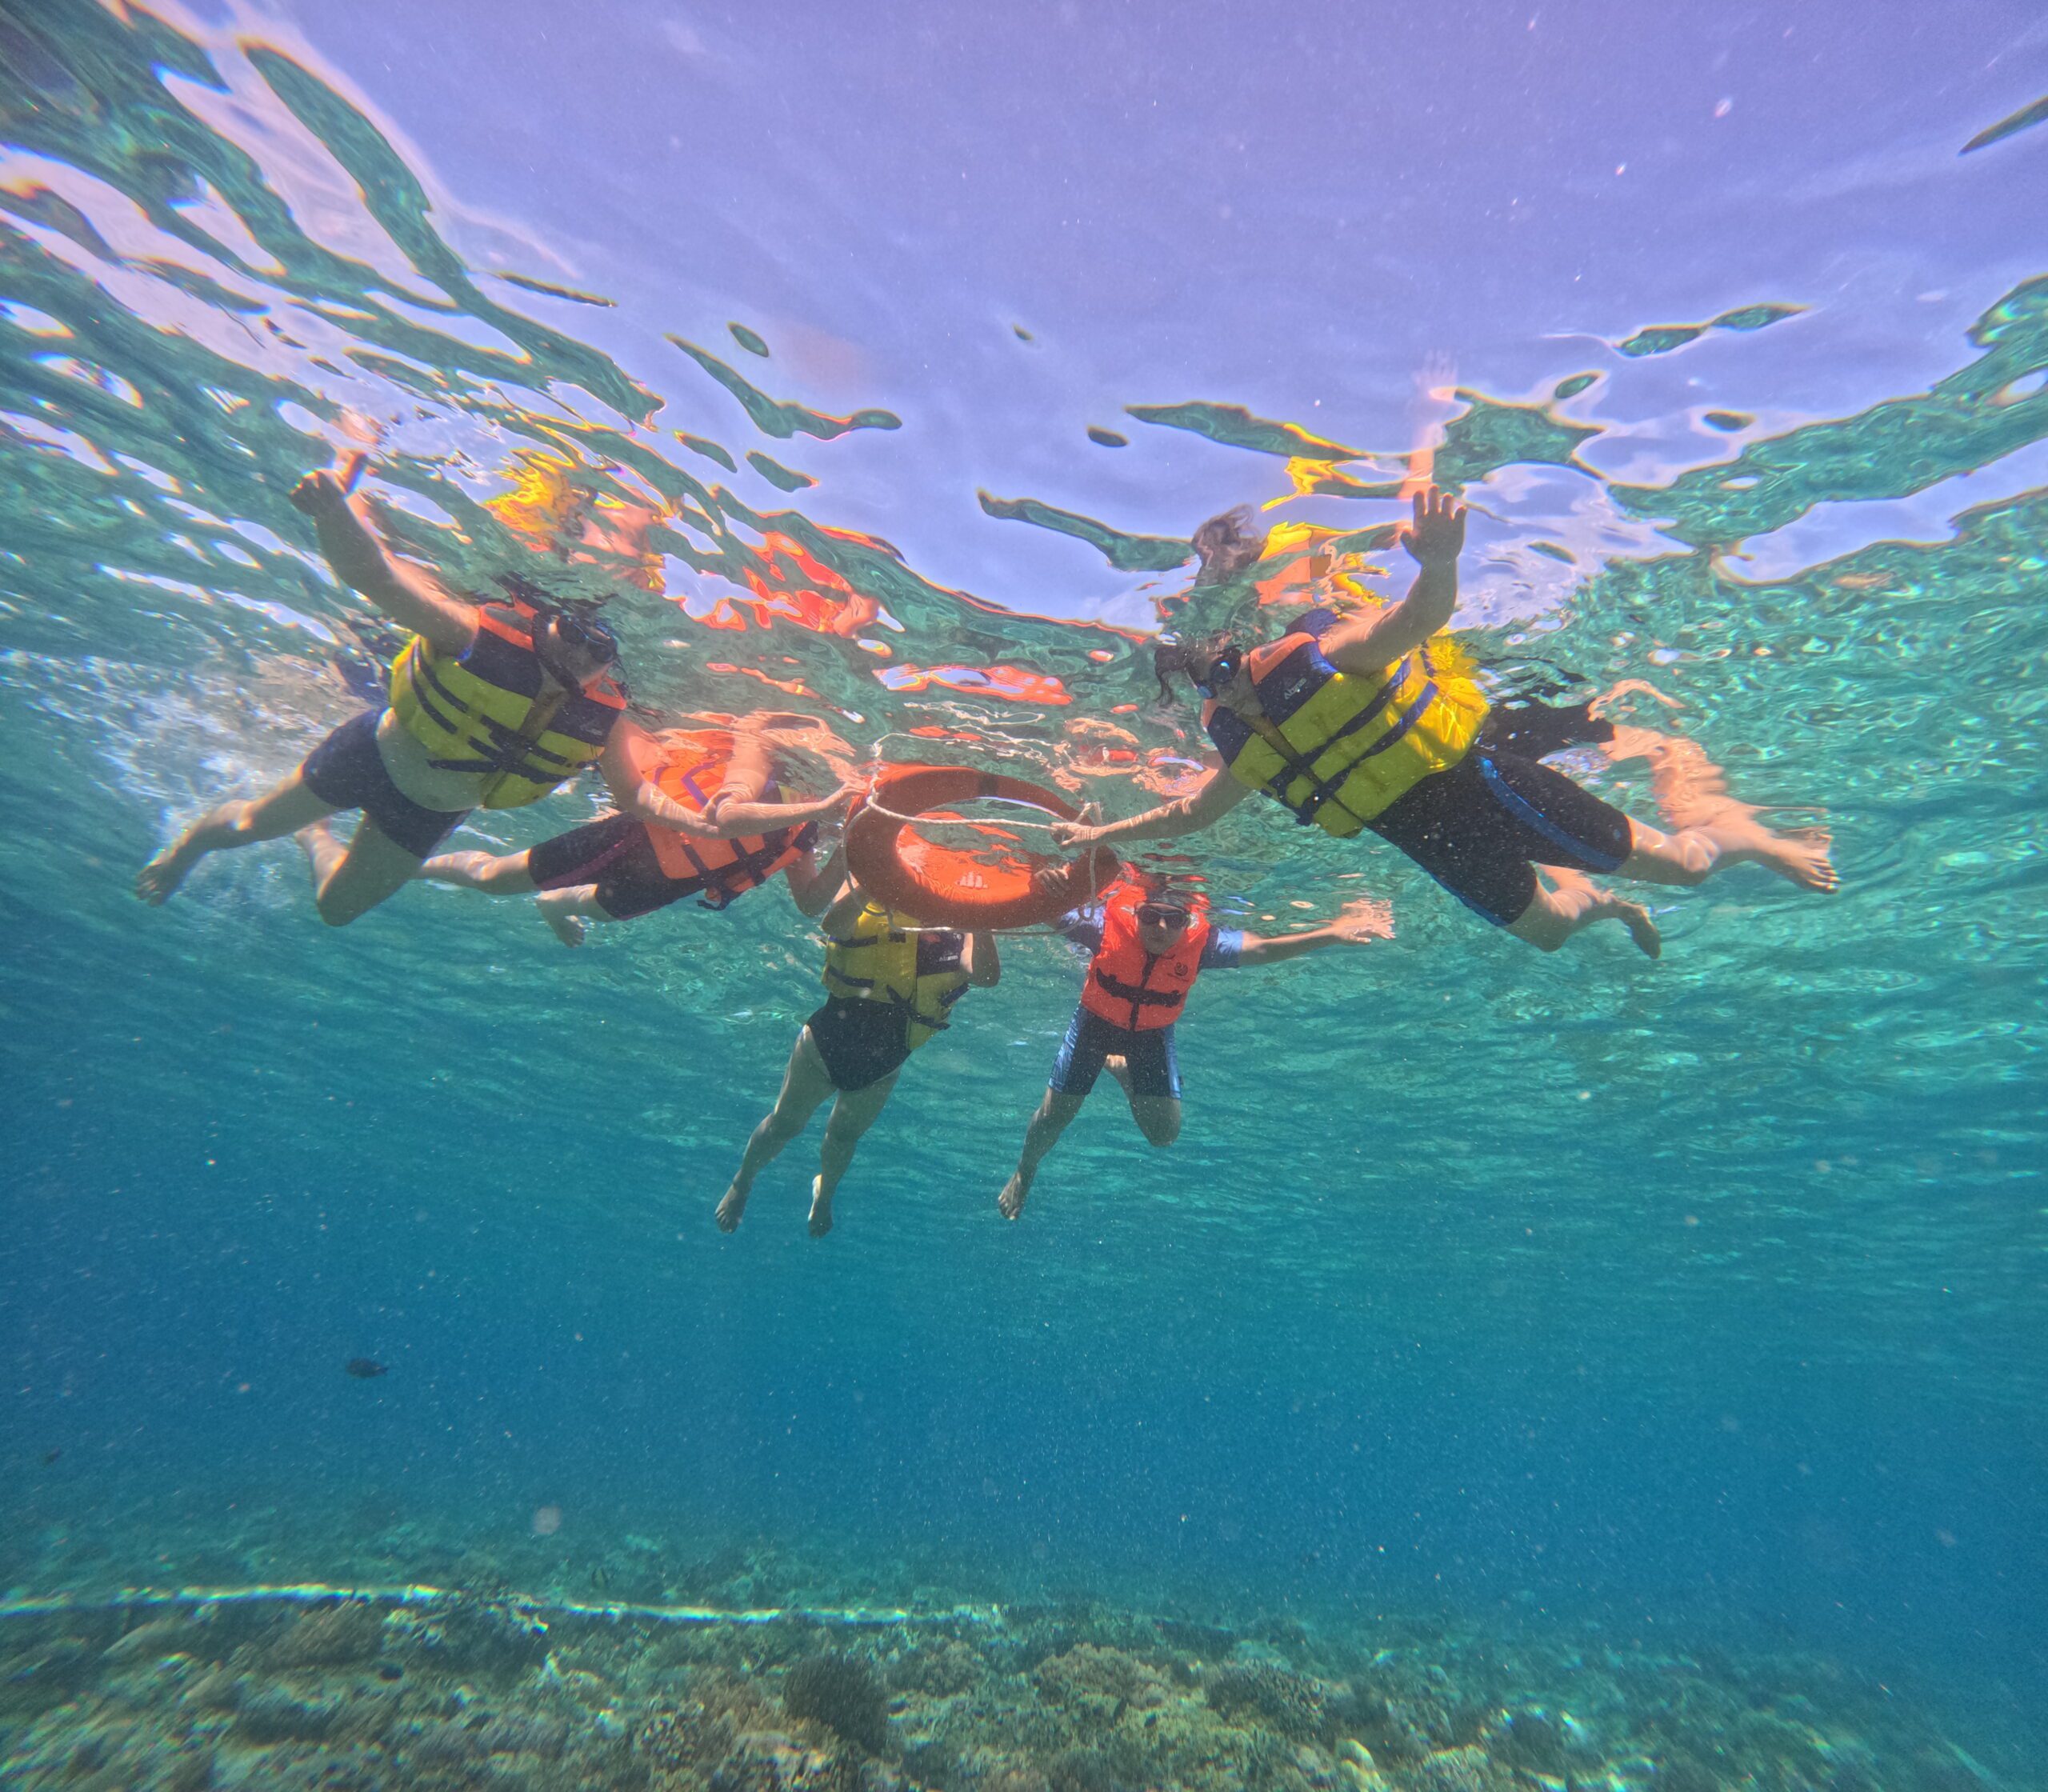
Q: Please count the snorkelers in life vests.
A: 5